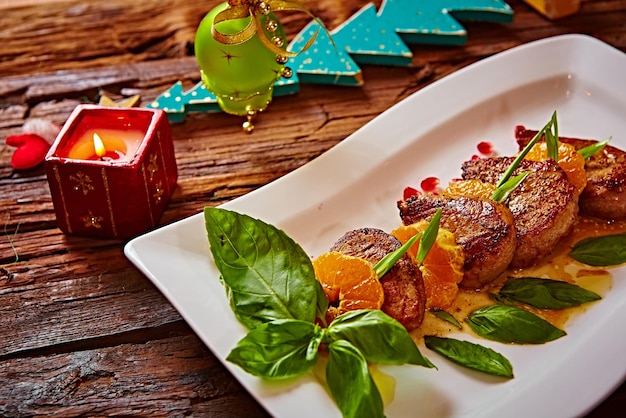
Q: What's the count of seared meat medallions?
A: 4